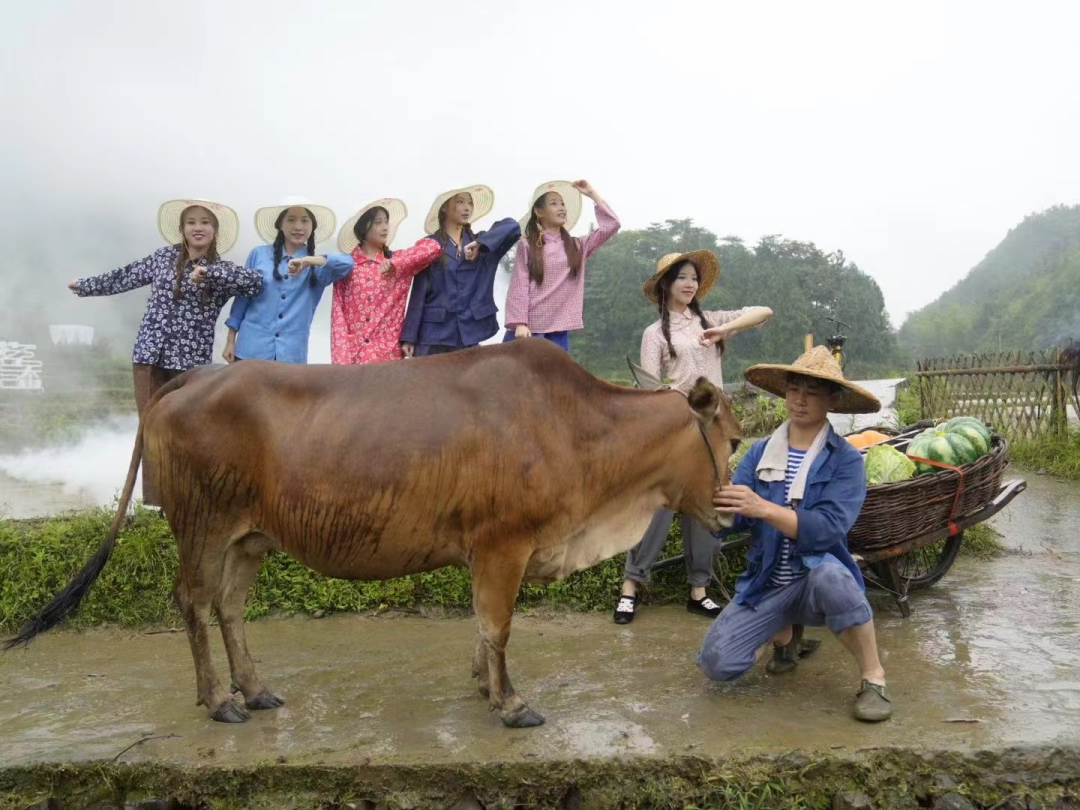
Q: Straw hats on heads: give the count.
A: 7